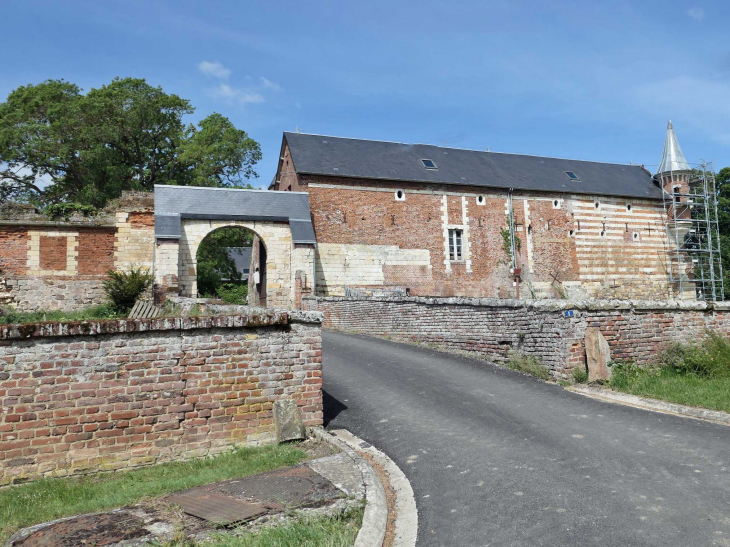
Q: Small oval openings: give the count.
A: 8